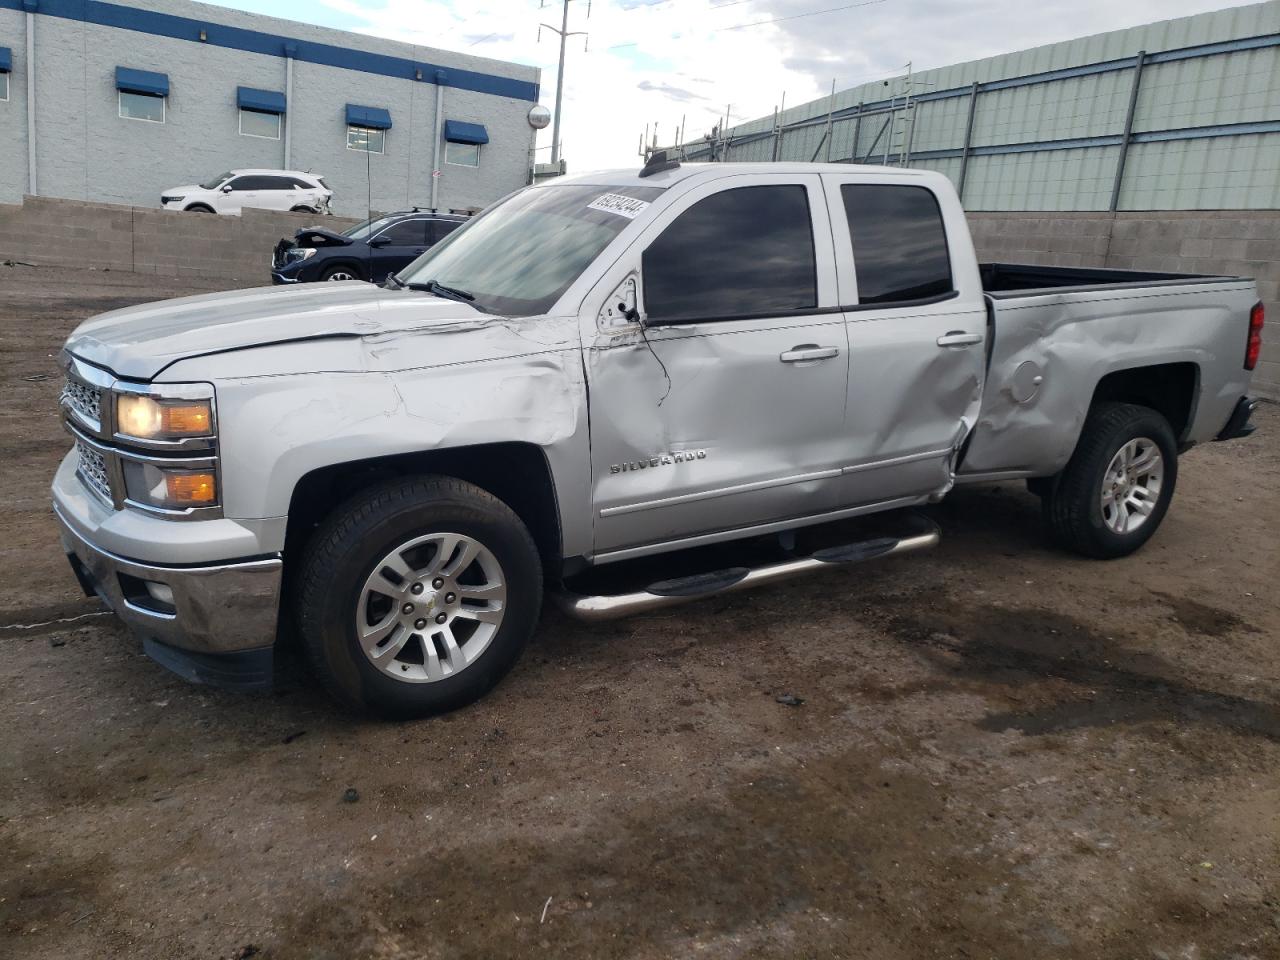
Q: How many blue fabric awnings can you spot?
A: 5